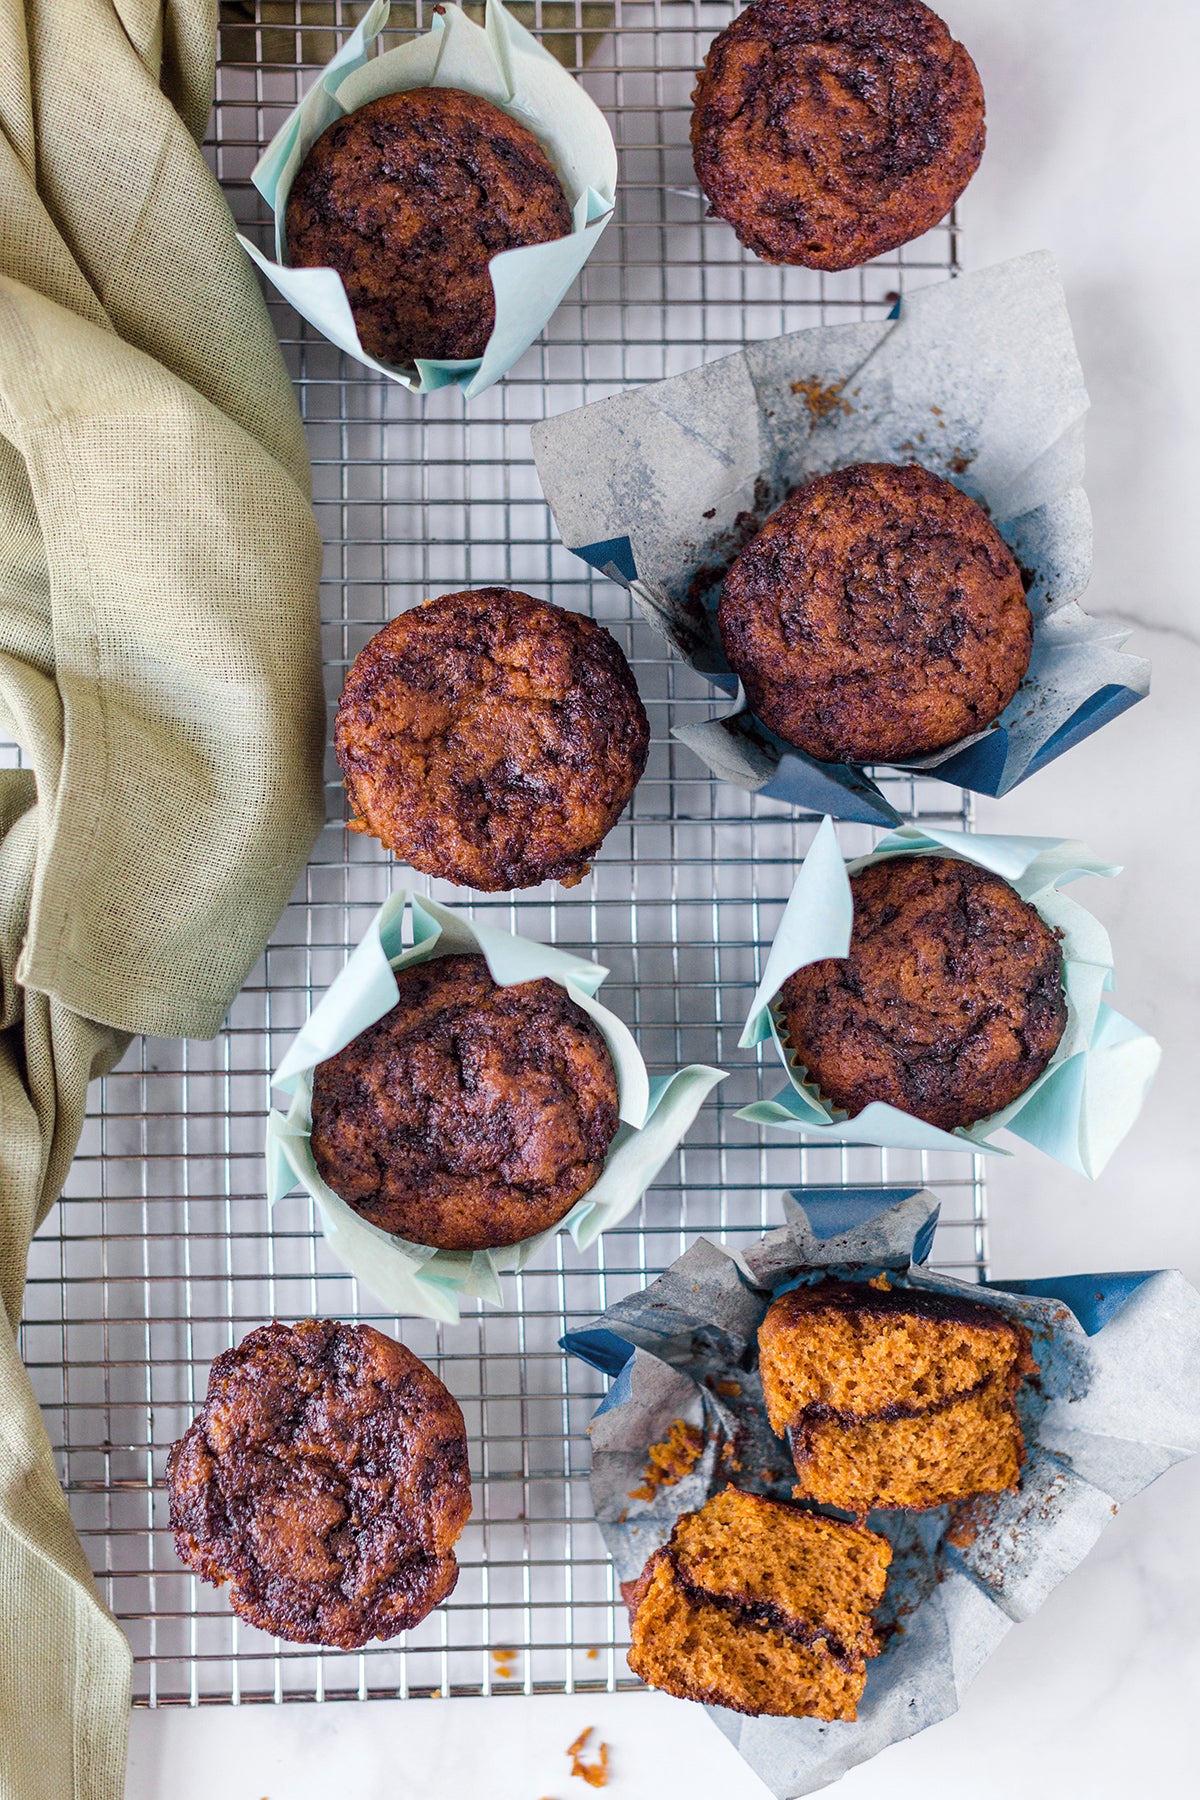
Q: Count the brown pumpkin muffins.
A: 8